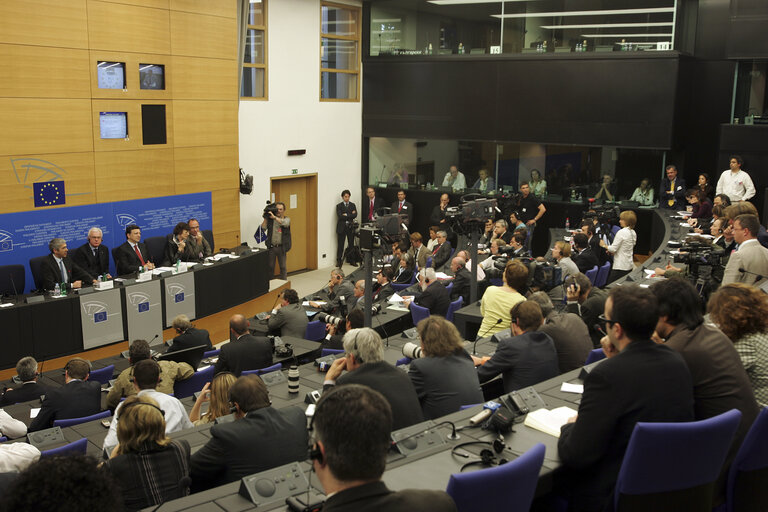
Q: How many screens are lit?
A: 3